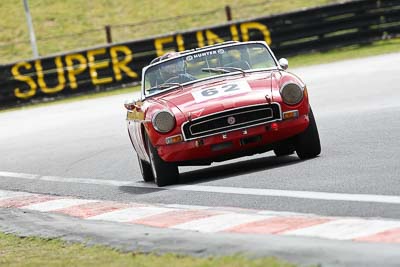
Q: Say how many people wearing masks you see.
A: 0